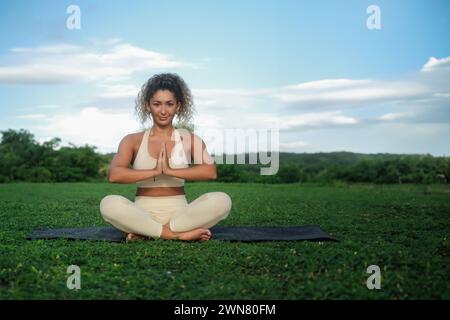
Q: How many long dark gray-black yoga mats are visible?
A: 1